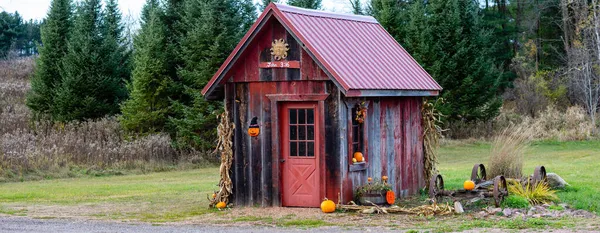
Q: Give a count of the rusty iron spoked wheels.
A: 4